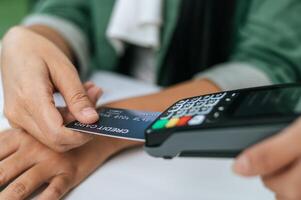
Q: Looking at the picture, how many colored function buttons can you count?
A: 3